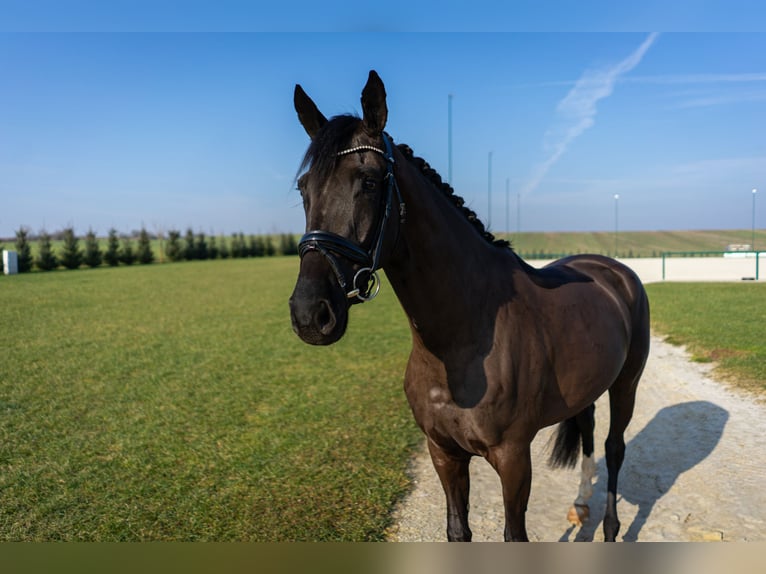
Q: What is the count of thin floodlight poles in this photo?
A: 6